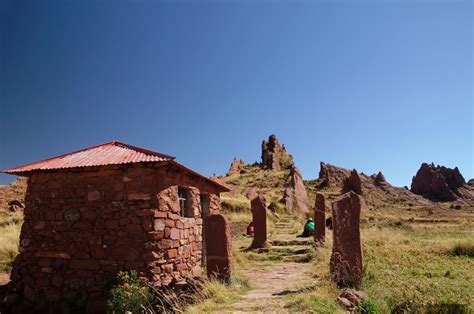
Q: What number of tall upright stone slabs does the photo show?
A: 4